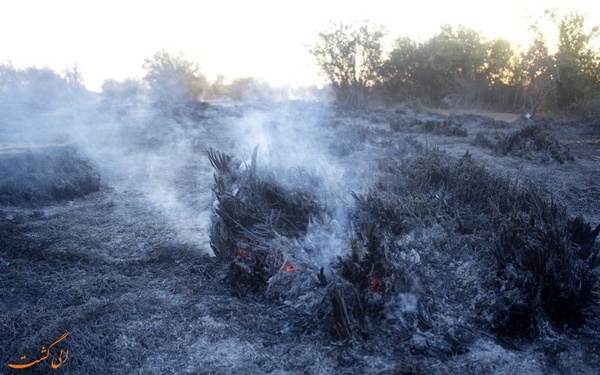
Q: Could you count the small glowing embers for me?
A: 3